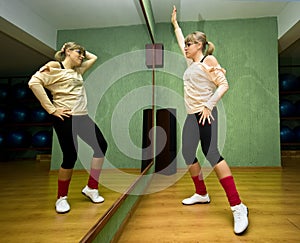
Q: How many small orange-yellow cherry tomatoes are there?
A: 0